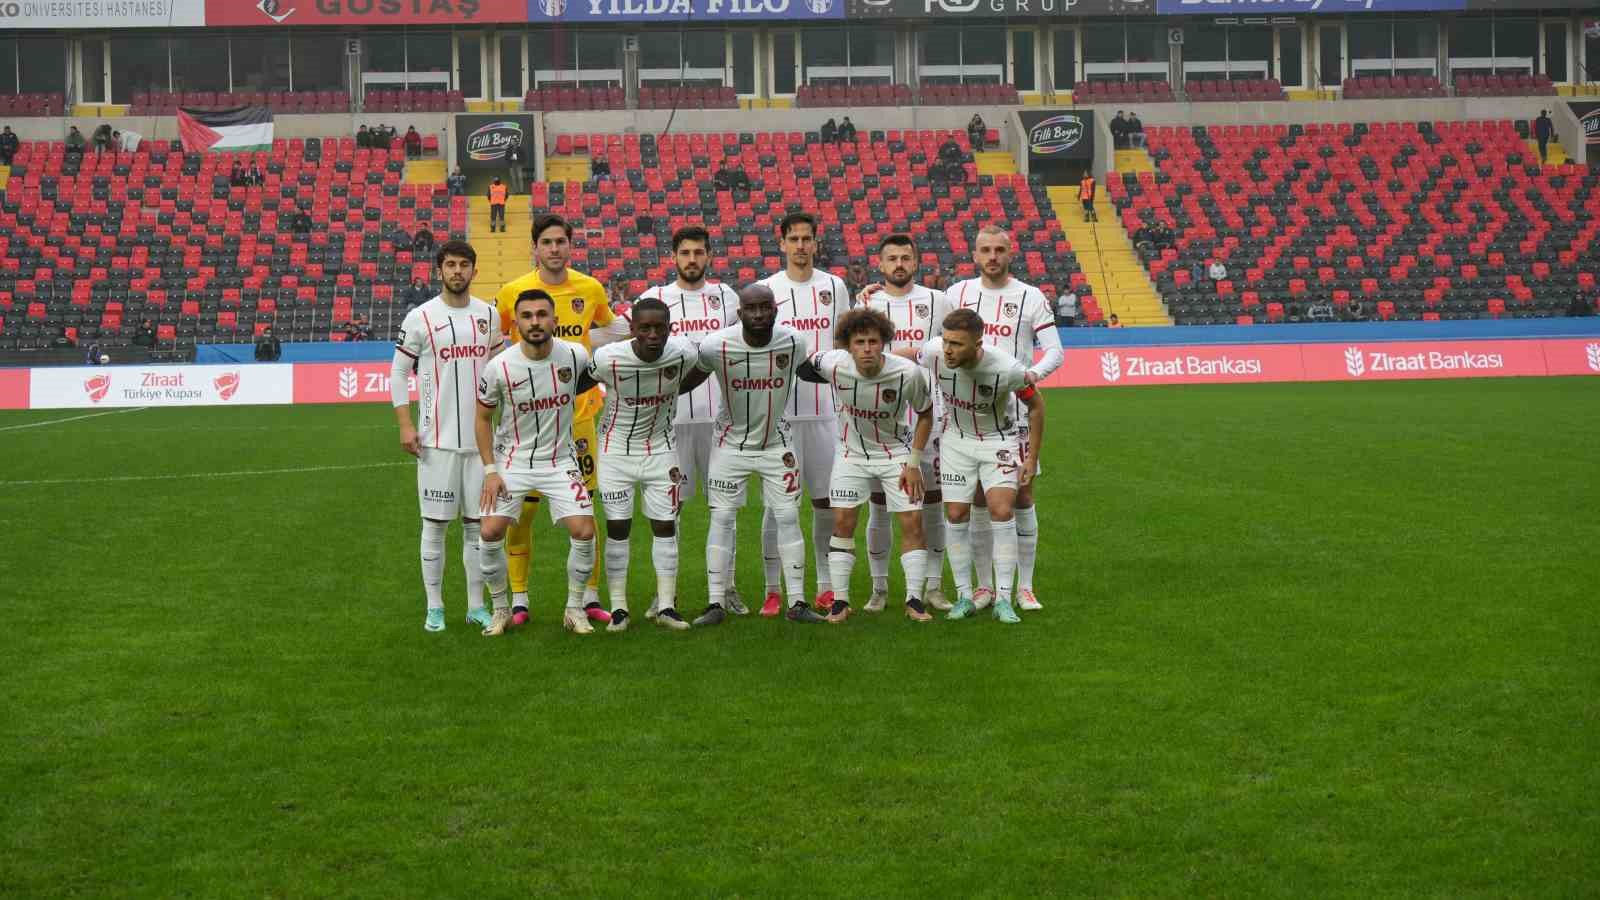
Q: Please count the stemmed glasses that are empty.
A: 0